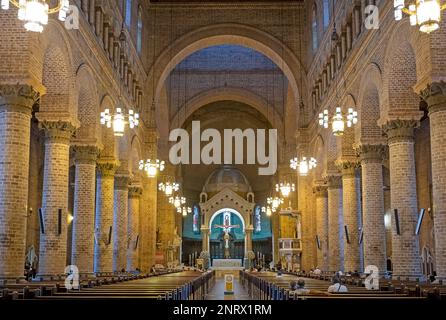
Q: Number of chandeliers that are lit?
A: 12